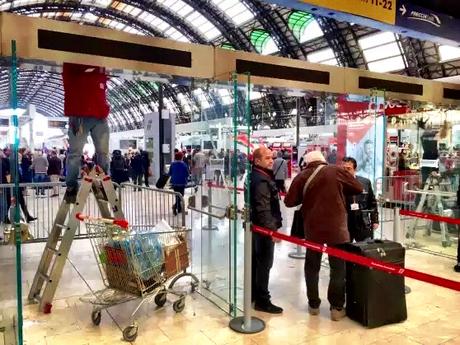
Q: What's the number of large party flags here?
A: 0